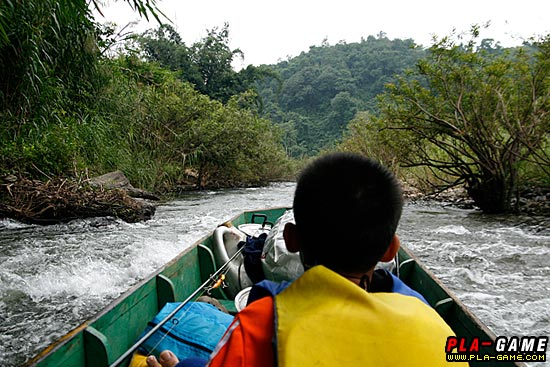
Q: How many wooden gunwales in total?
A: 2